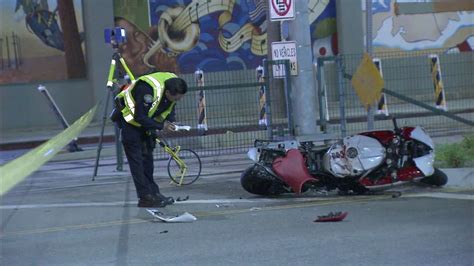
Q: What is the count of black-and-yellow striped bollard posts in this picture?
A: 4